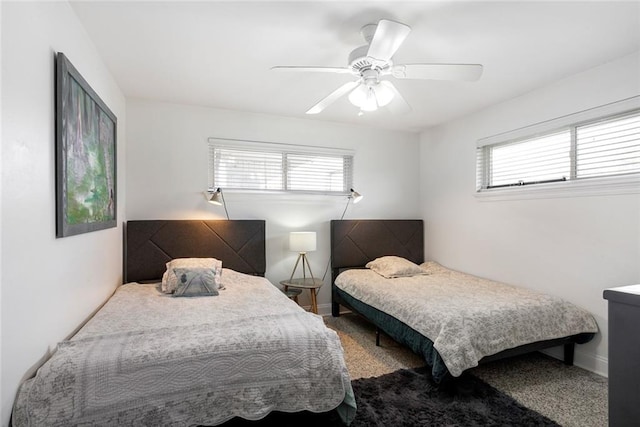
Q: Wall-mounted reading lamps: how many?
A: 2